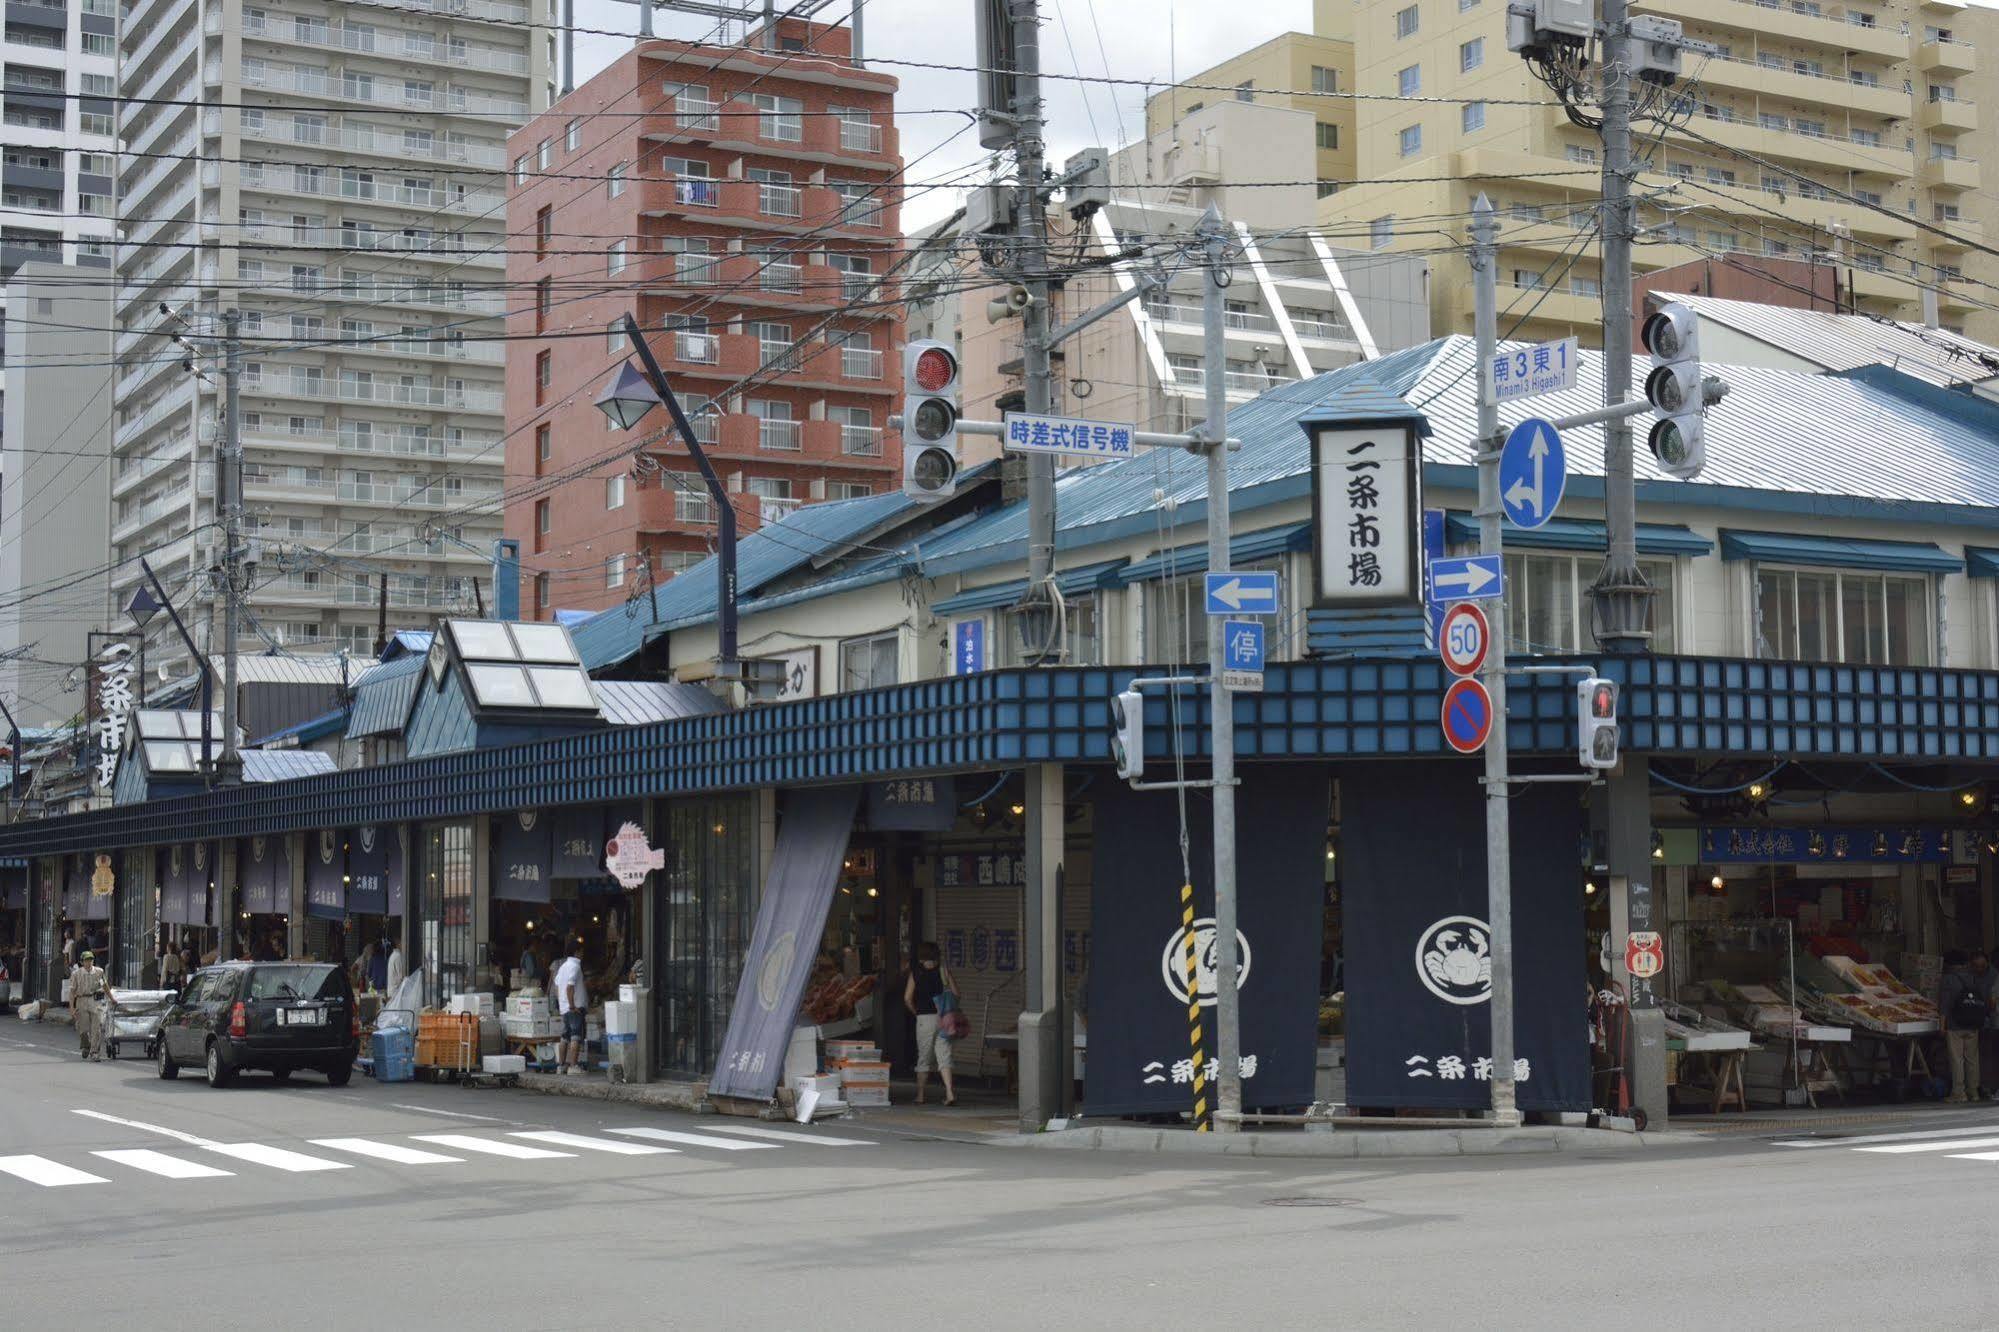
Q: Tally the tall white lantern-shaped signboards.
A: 1